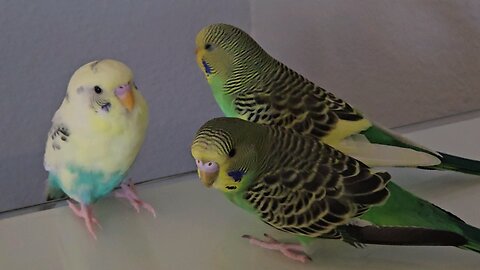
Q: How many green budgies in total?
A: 2